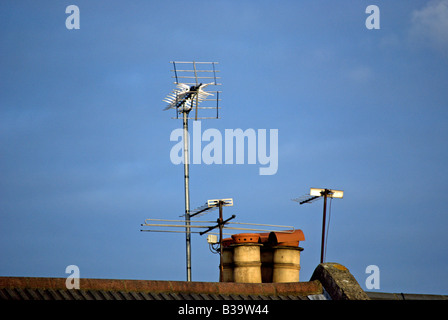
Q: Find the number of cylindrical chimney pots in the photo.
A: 4